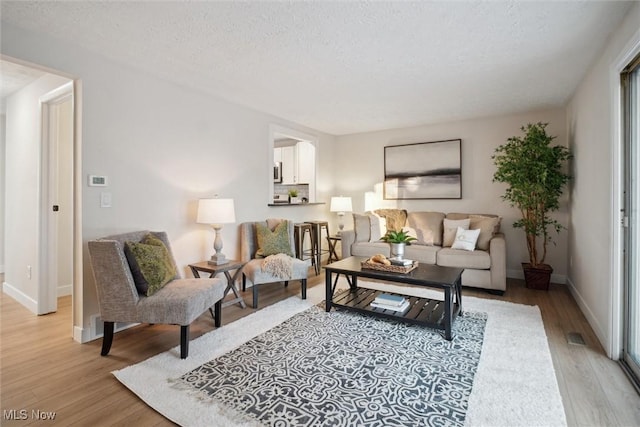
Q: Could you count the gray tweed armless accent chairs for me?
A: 2